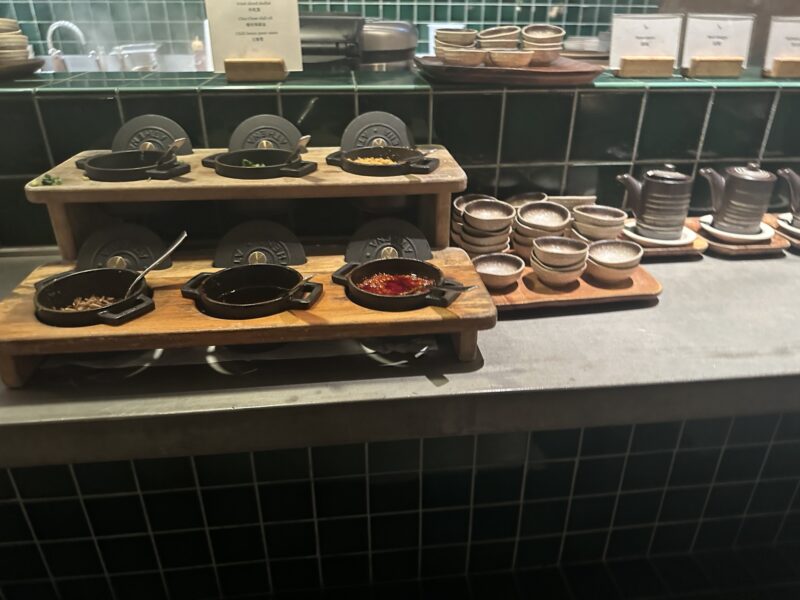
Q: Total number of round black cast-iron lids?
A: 6